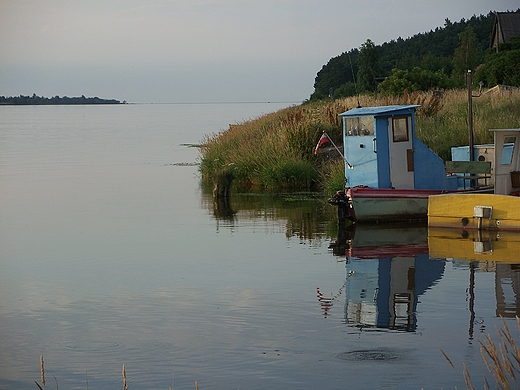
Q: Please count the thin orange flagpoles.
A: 0